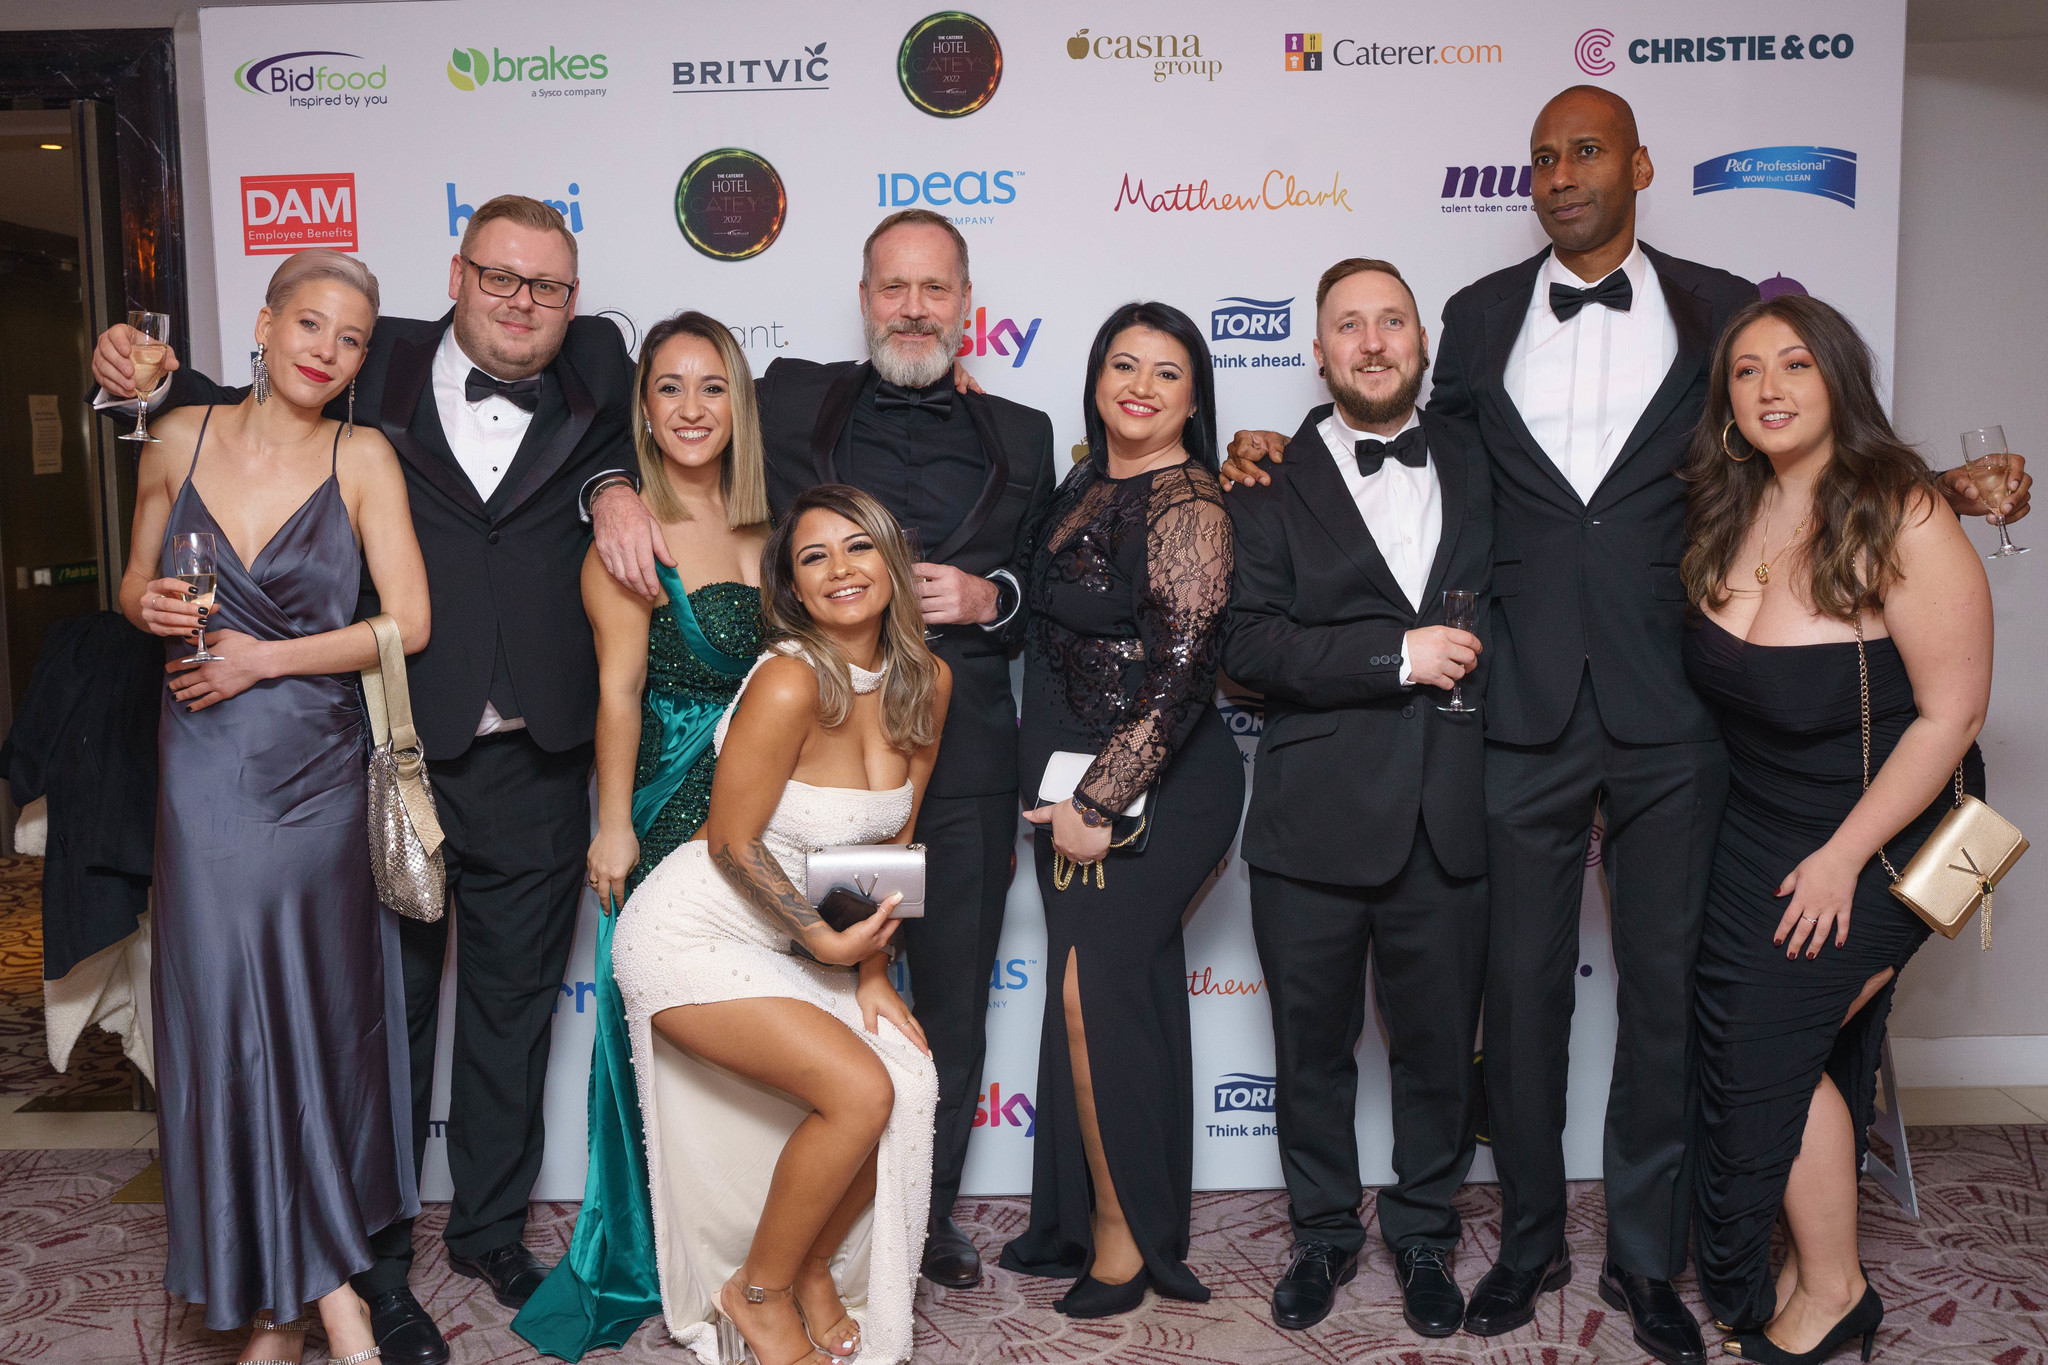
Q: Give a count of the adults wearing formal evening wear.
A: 9